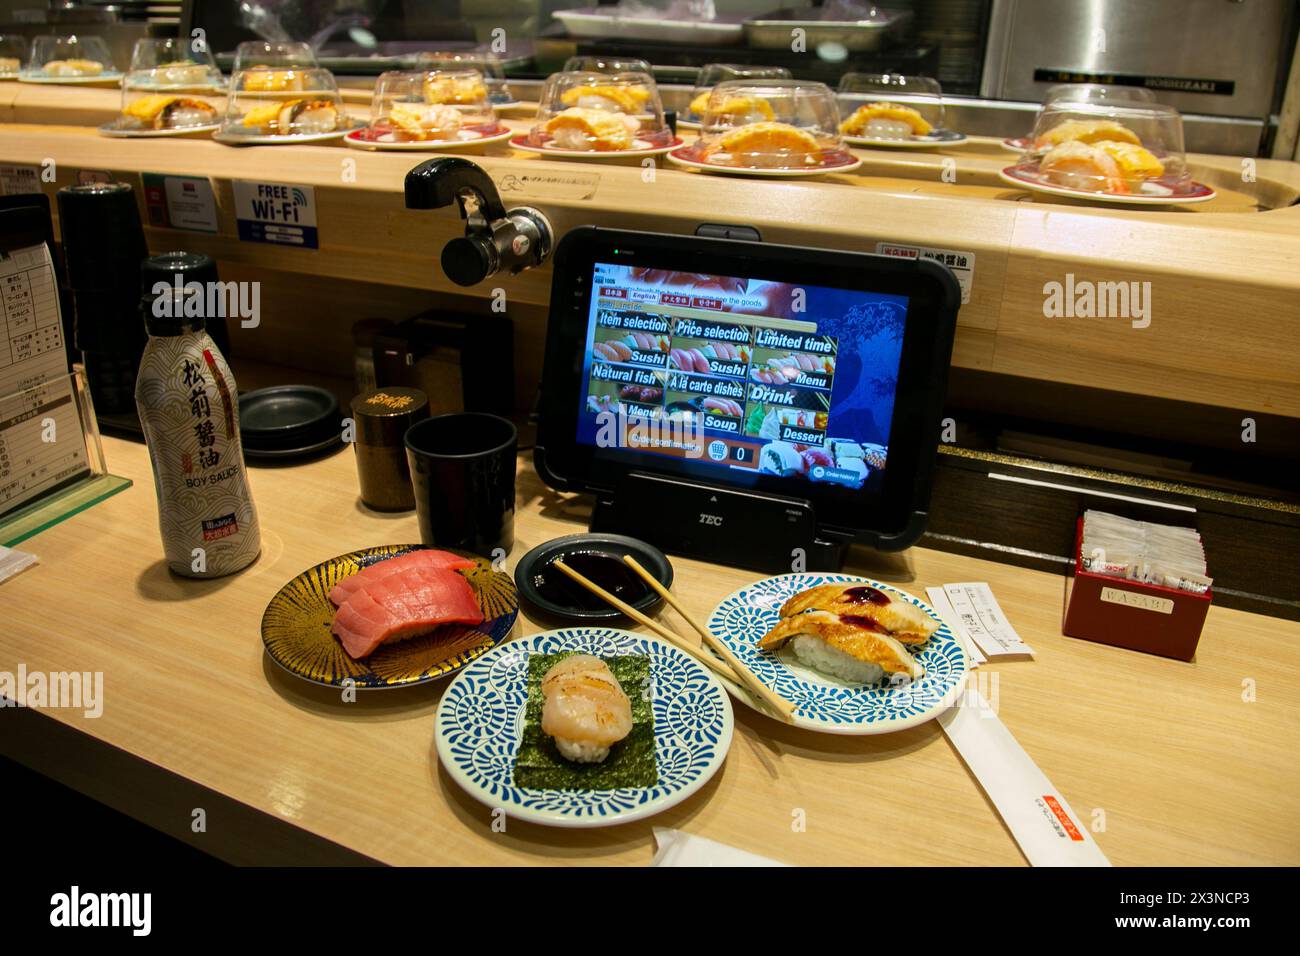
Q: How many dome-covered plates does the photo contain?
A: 15